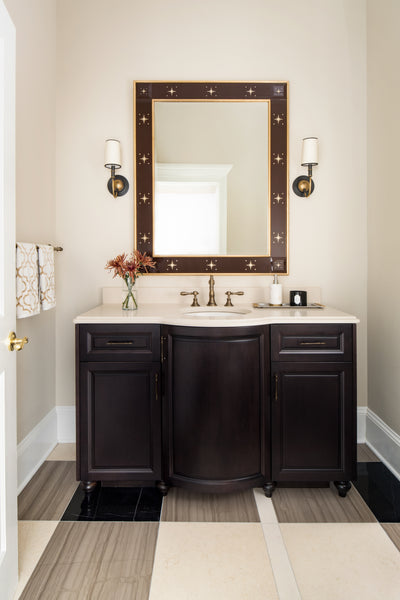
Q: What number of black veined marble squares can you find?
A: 2